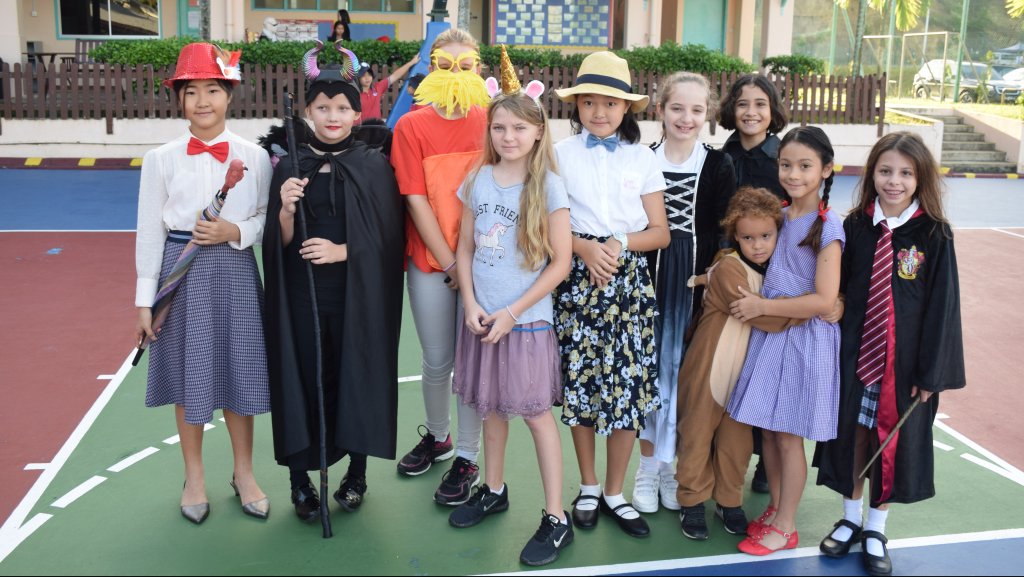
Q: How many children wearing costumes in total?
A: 10